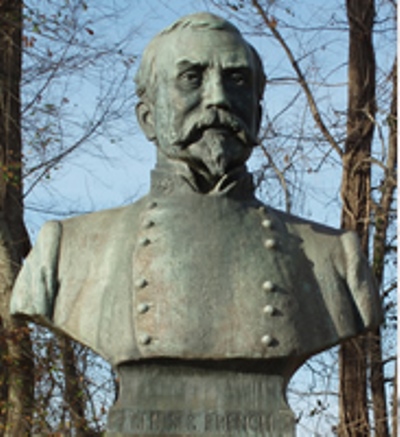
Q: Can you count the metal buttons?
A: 12